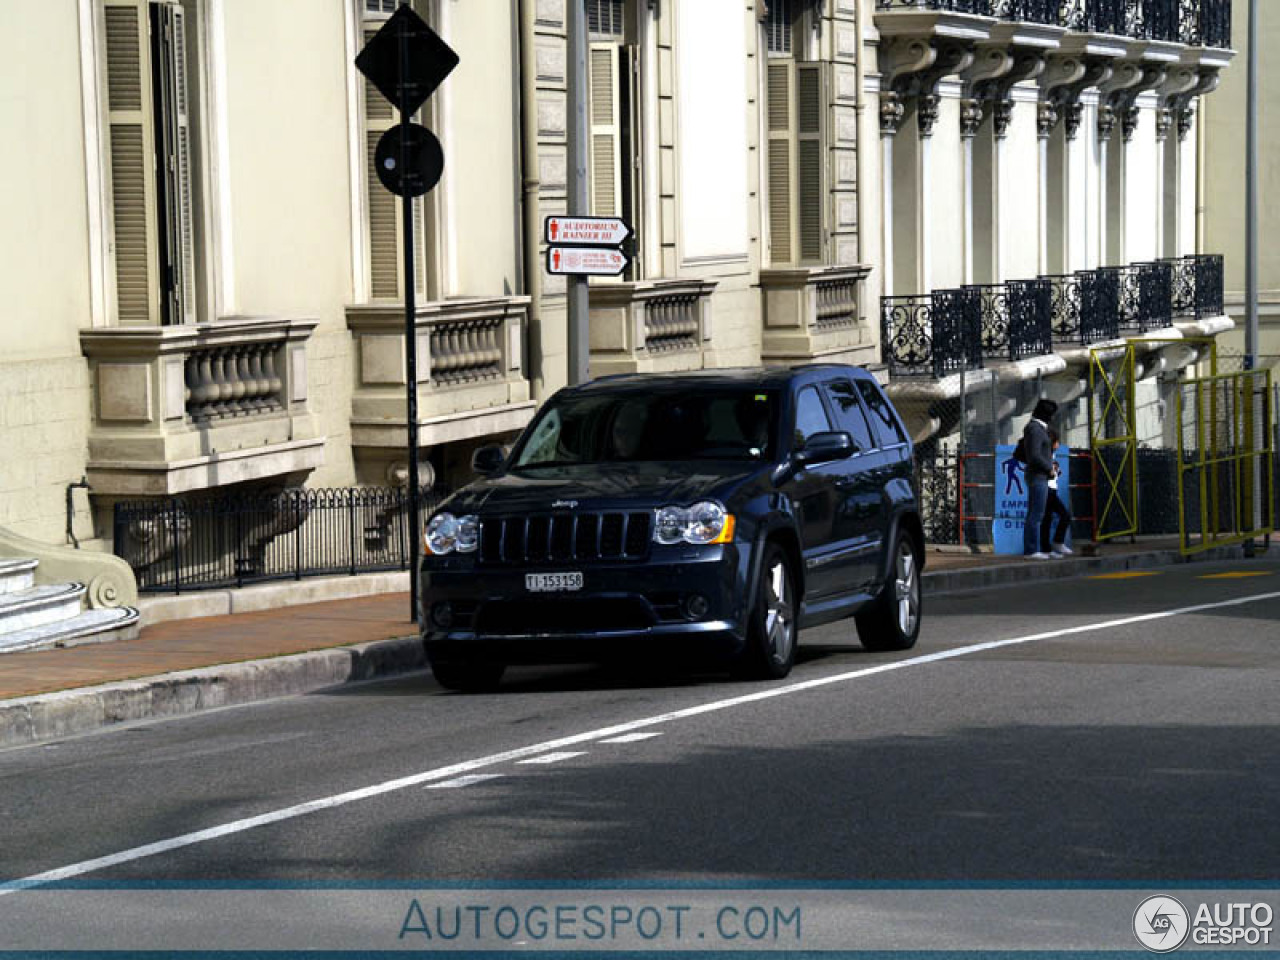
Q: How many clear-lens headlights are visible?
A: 2